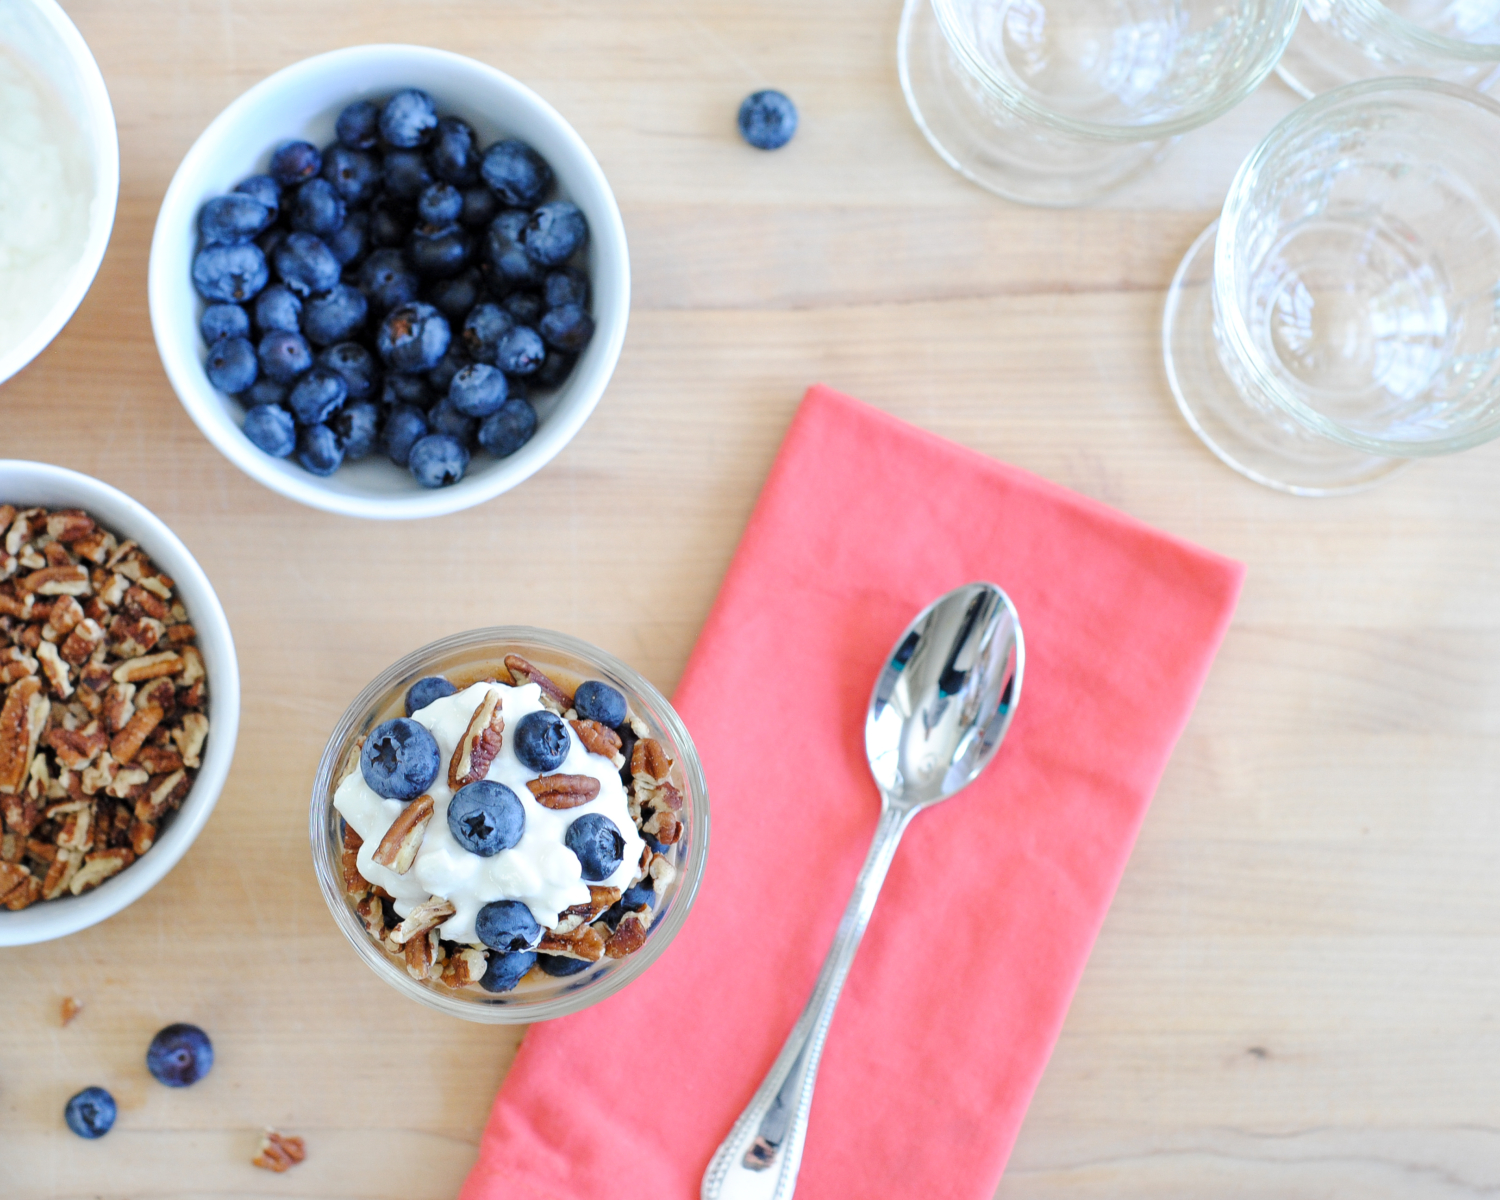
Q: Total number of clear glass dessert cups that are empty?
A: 3